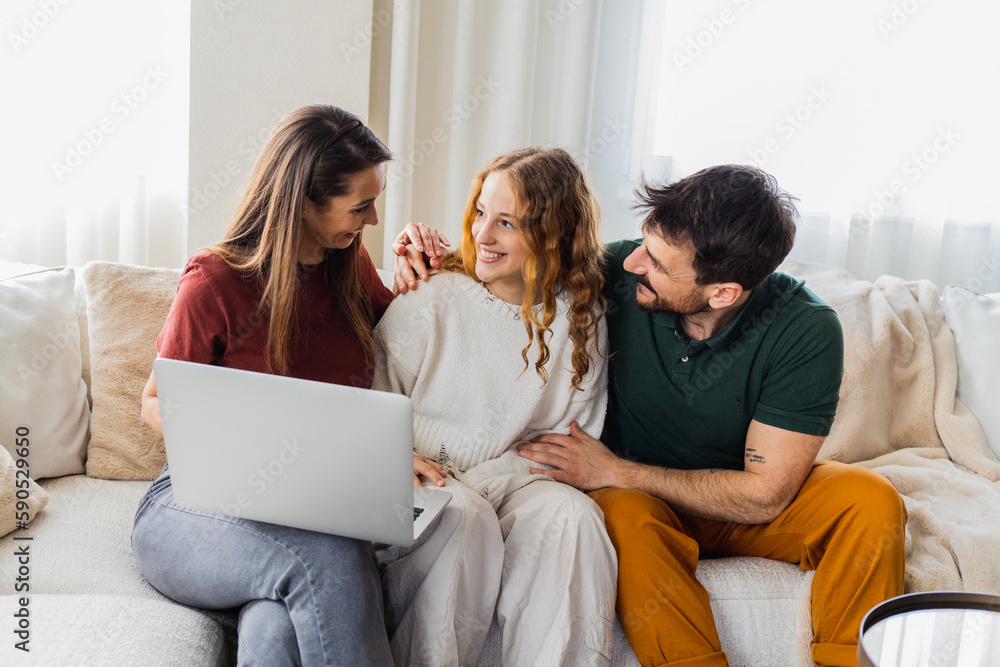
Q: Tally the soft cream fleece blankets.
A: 1